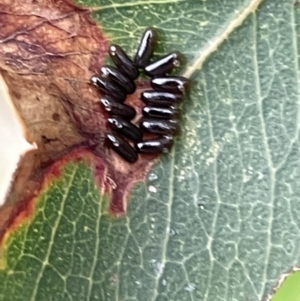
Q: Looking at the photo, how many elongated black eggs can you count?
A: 13